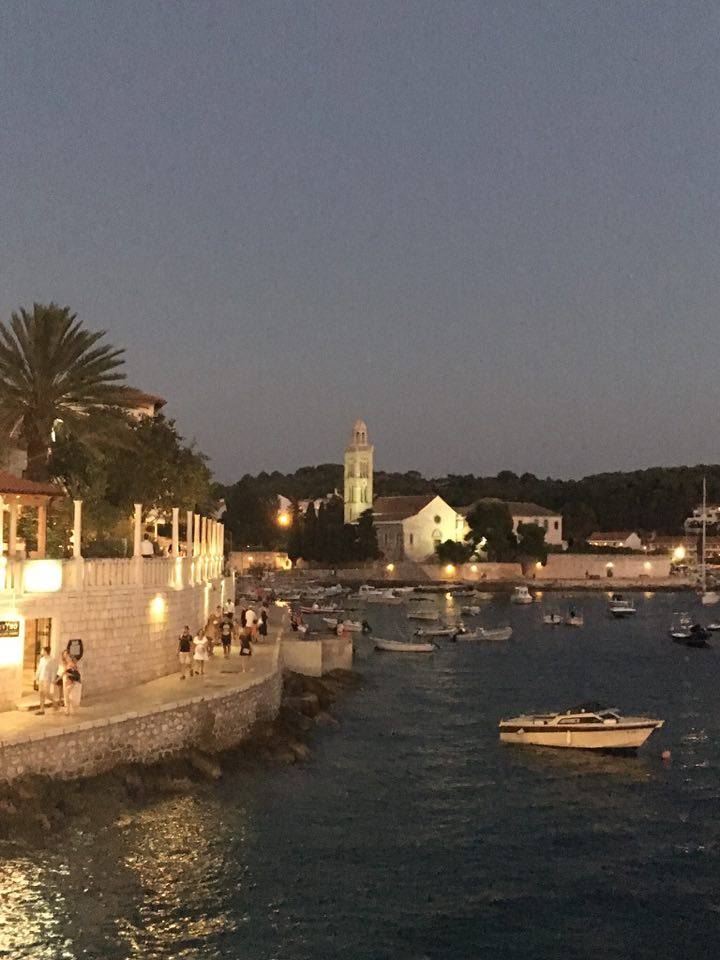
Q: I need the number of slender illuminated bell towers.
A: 1